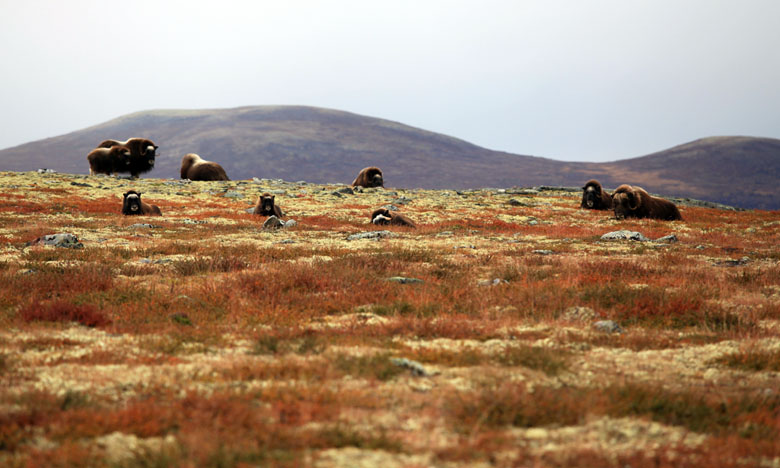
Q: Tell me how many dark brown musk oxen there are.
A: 9